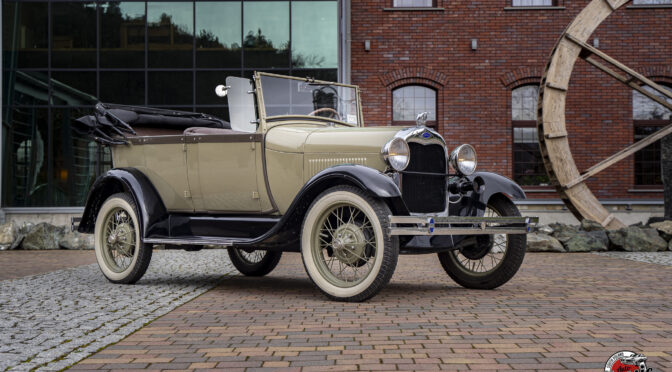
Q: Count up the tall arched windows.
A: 3